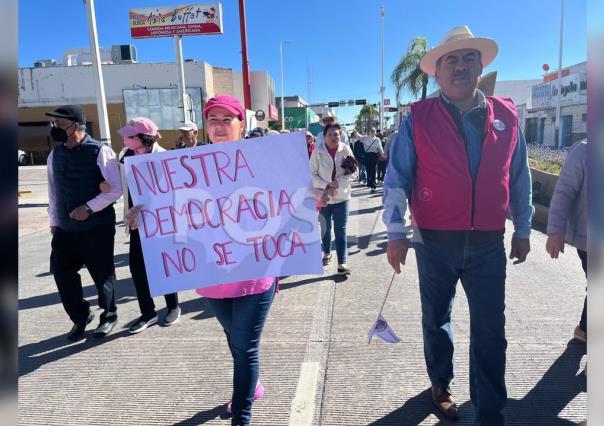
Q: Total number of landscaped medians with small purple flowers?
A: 1